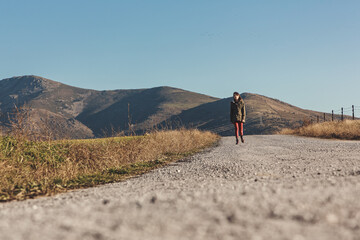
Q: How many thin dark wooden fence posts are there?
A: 5